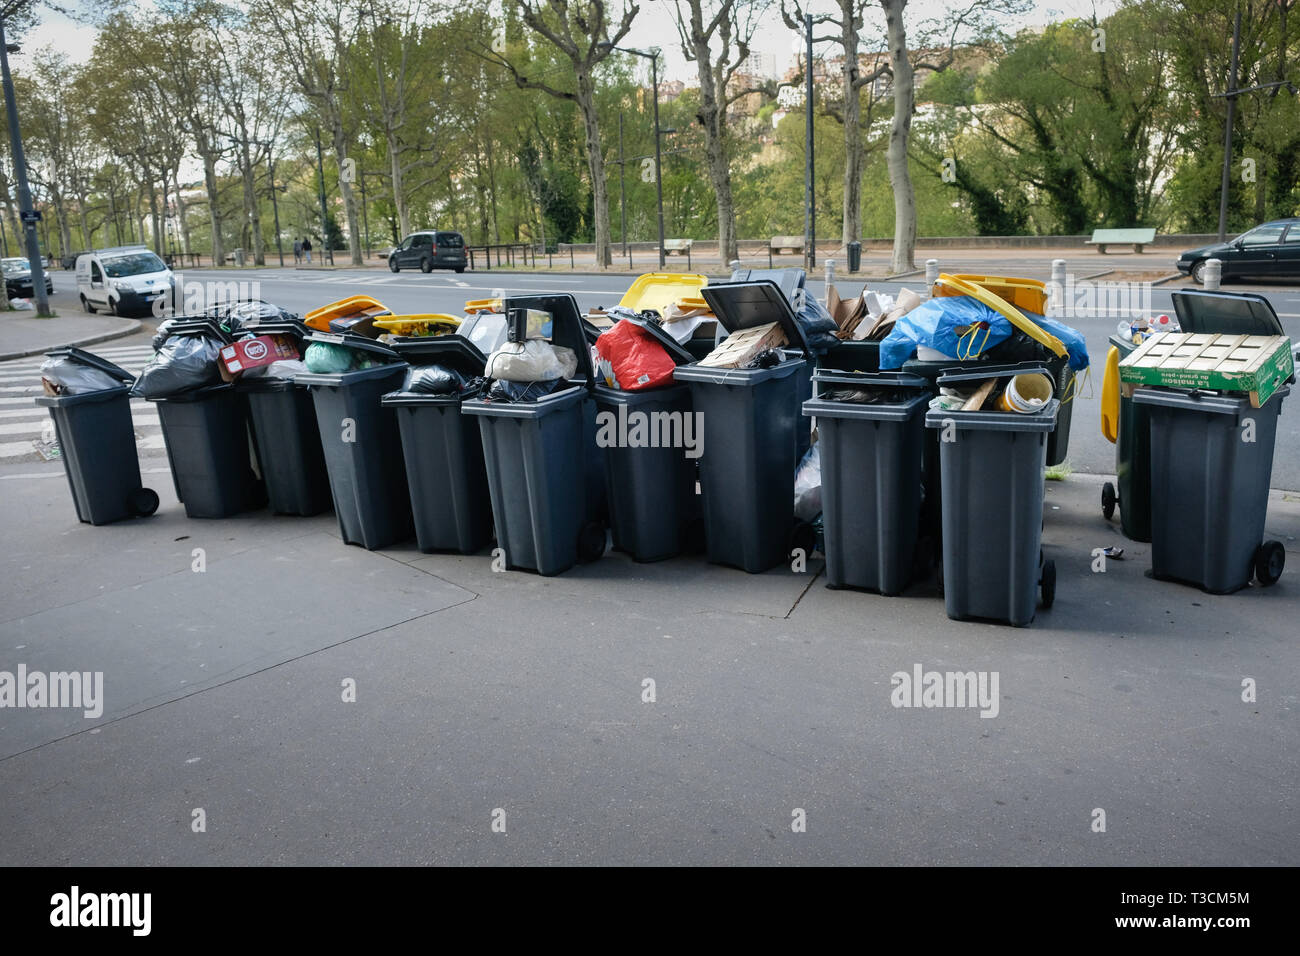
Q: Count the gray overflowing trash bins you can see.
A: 11